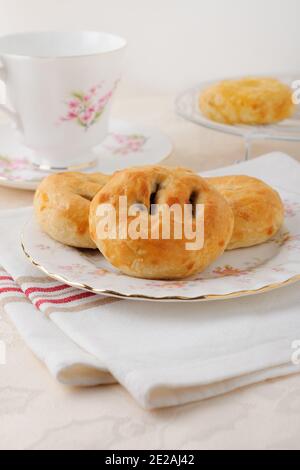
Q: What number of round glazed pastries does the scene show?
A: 4